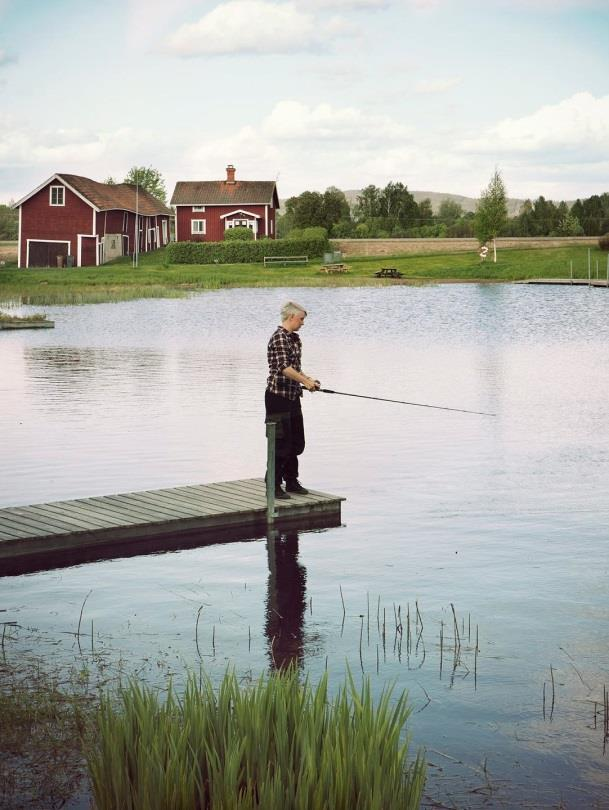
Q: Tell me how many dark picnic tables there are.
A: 1